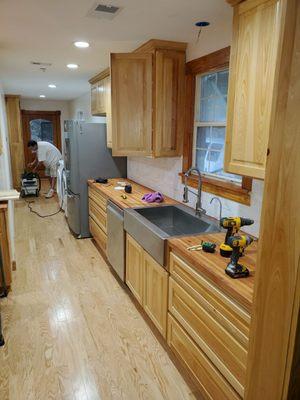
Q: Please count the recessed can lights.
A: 4